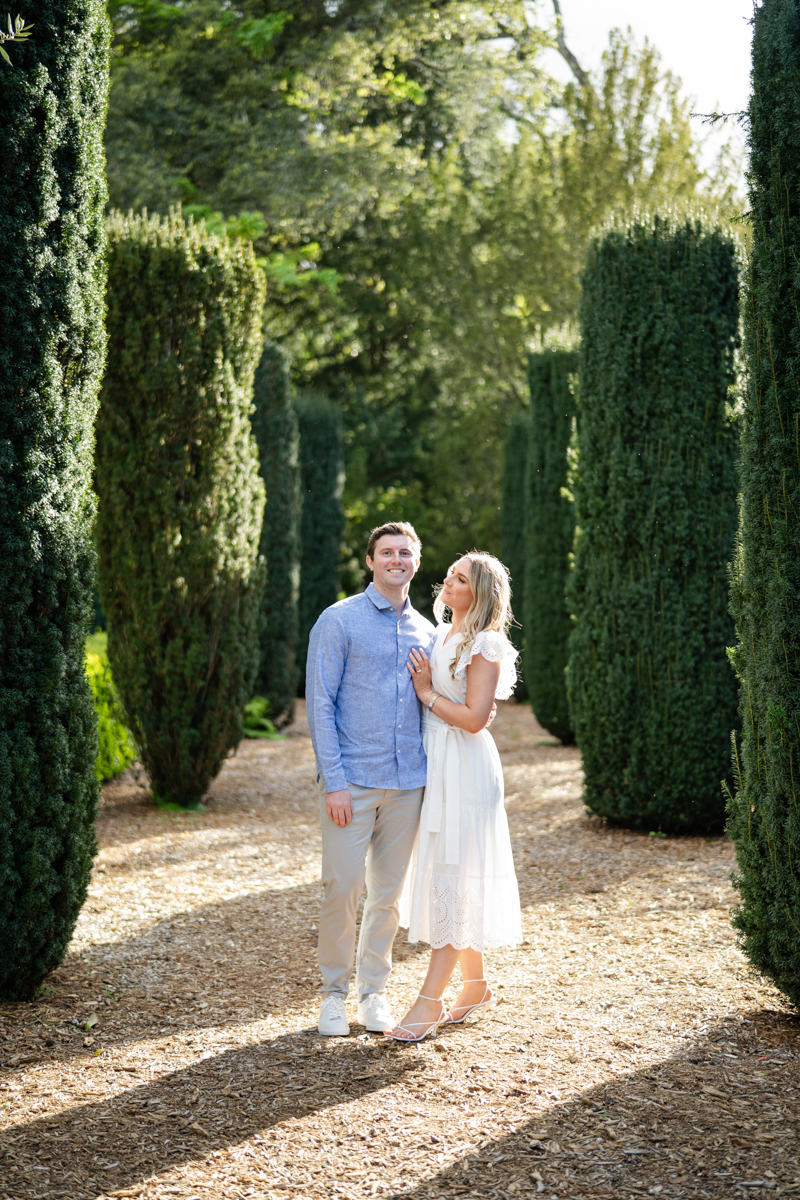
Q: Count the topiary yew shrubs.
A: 8